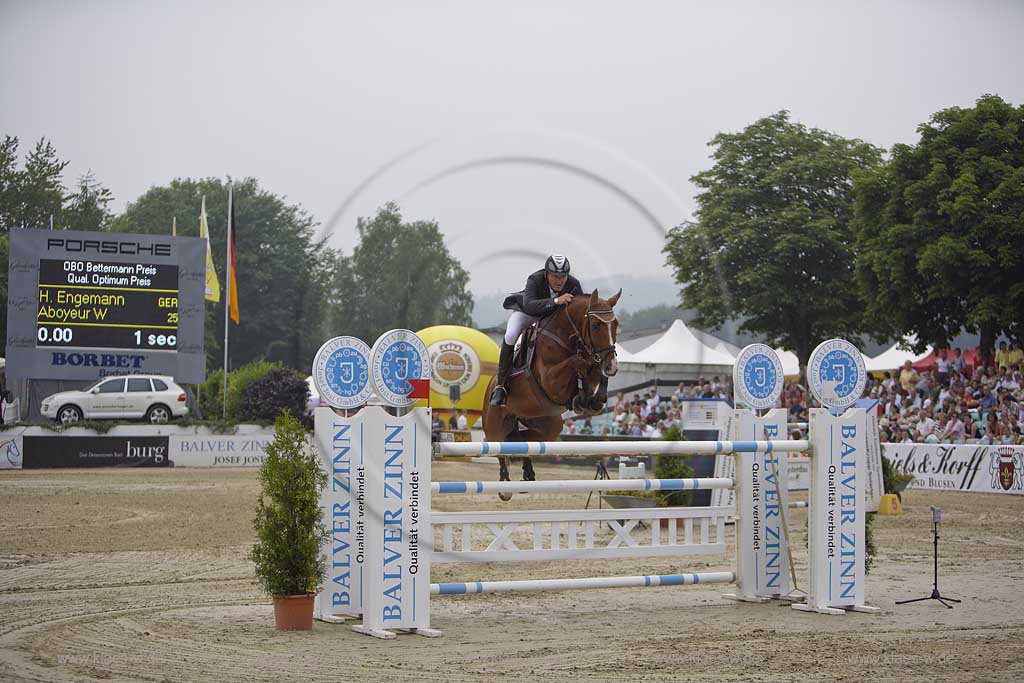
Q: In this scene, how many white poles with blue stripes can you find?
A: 3